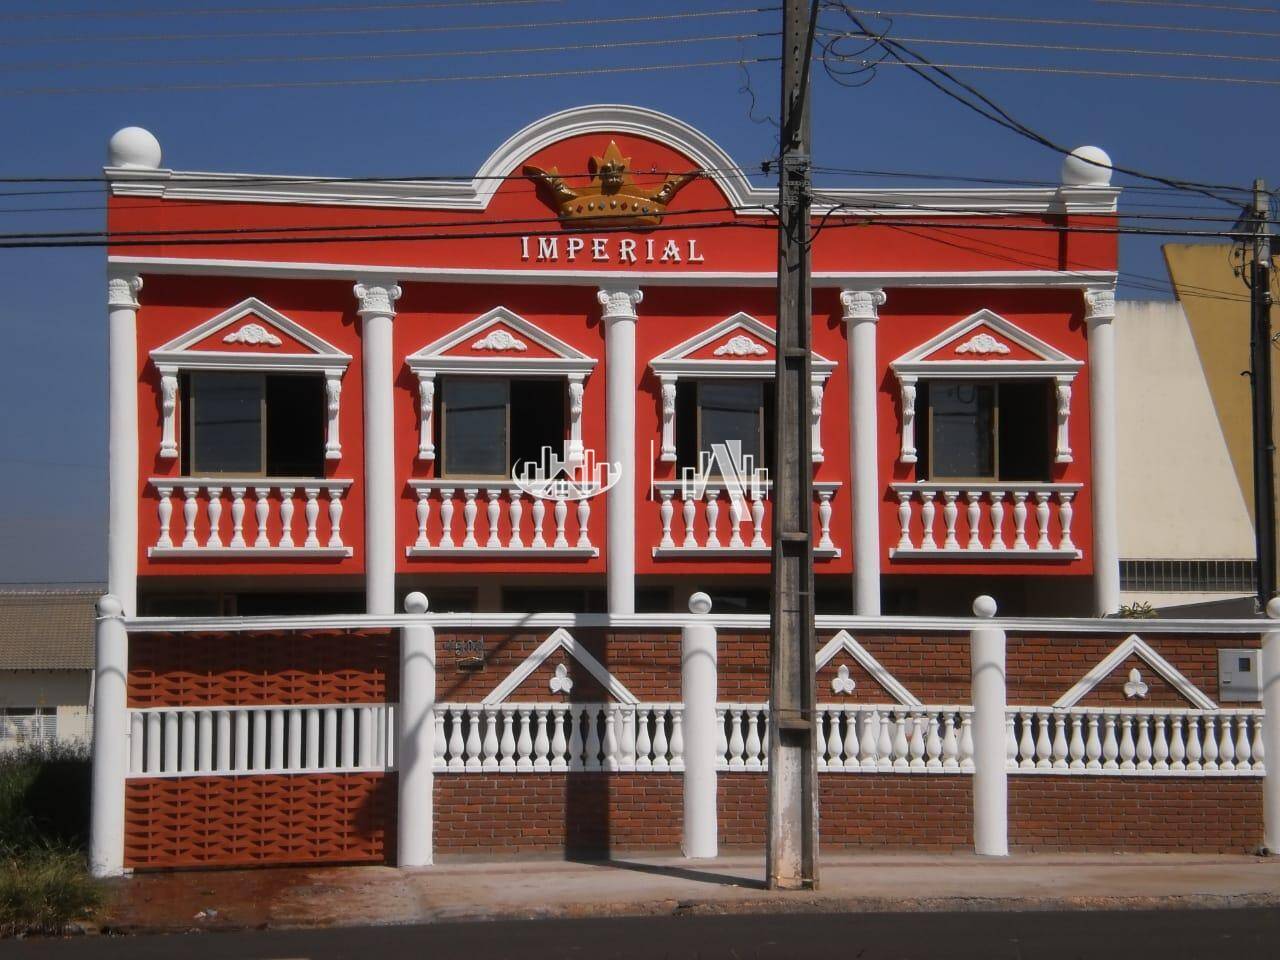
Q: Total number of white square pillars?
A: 0